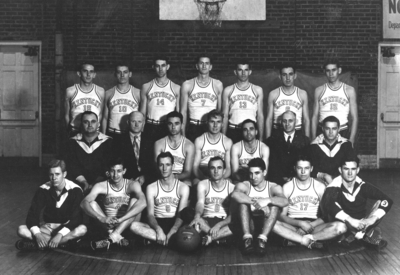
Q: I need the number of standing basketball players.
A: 7